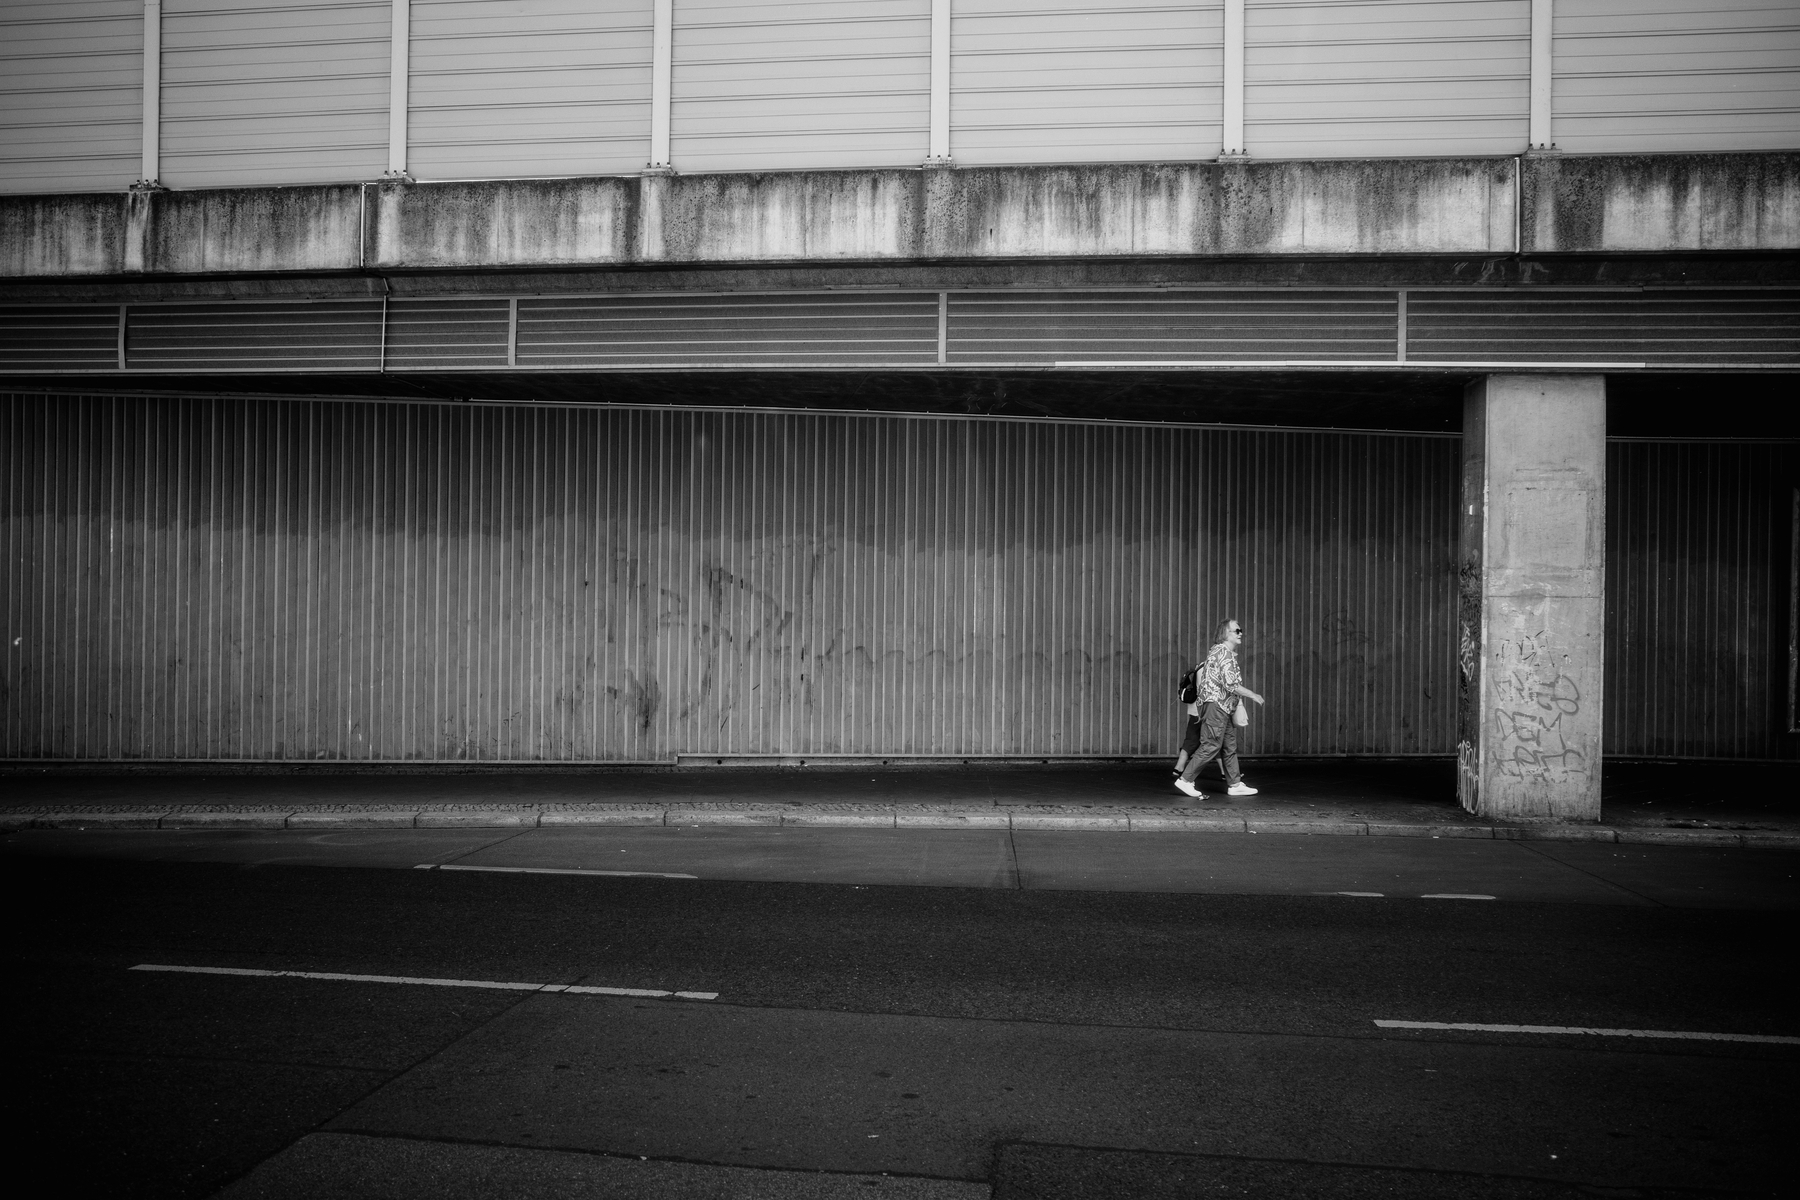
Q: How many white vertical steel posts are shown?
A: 6